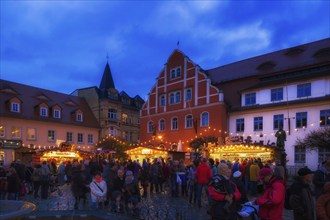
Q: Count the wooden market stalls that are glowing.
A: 3